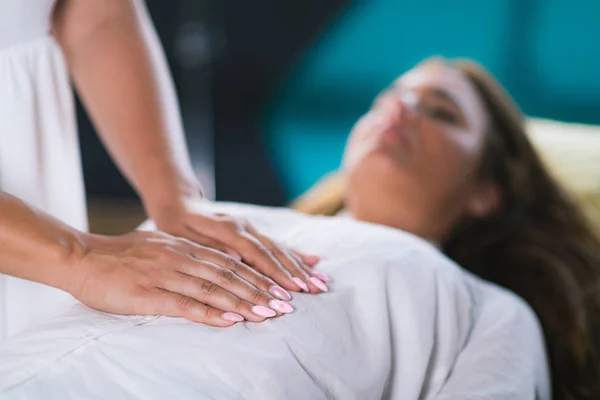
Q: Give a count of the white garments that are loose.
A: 2